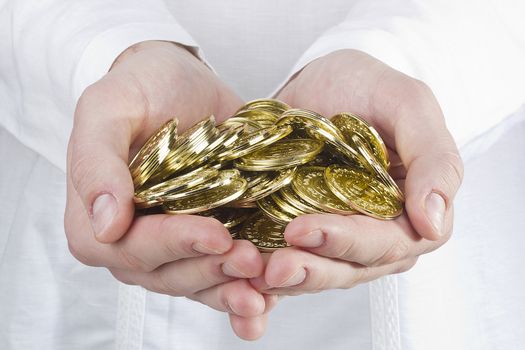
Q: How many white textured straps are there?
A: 2